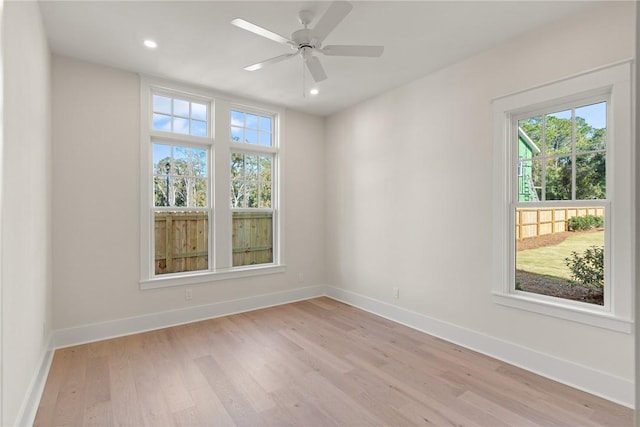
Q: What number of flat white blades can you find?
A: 5